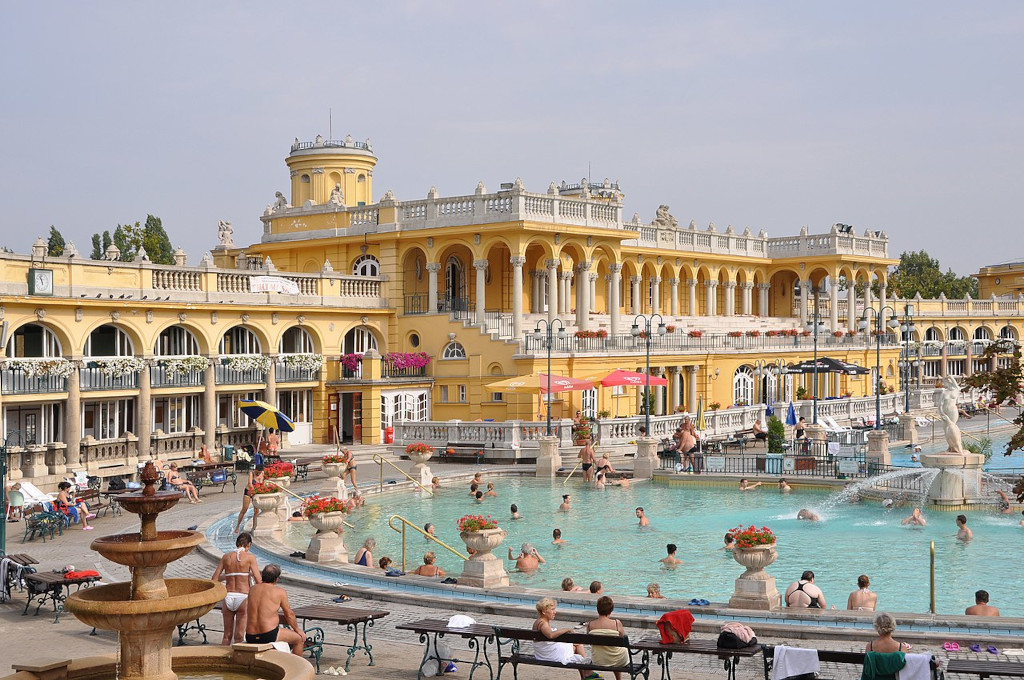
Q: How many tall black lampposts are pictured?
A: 5